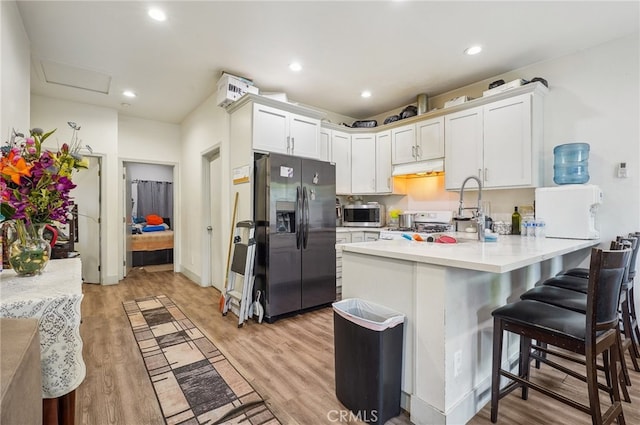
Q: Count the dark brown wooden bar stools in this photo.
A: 4